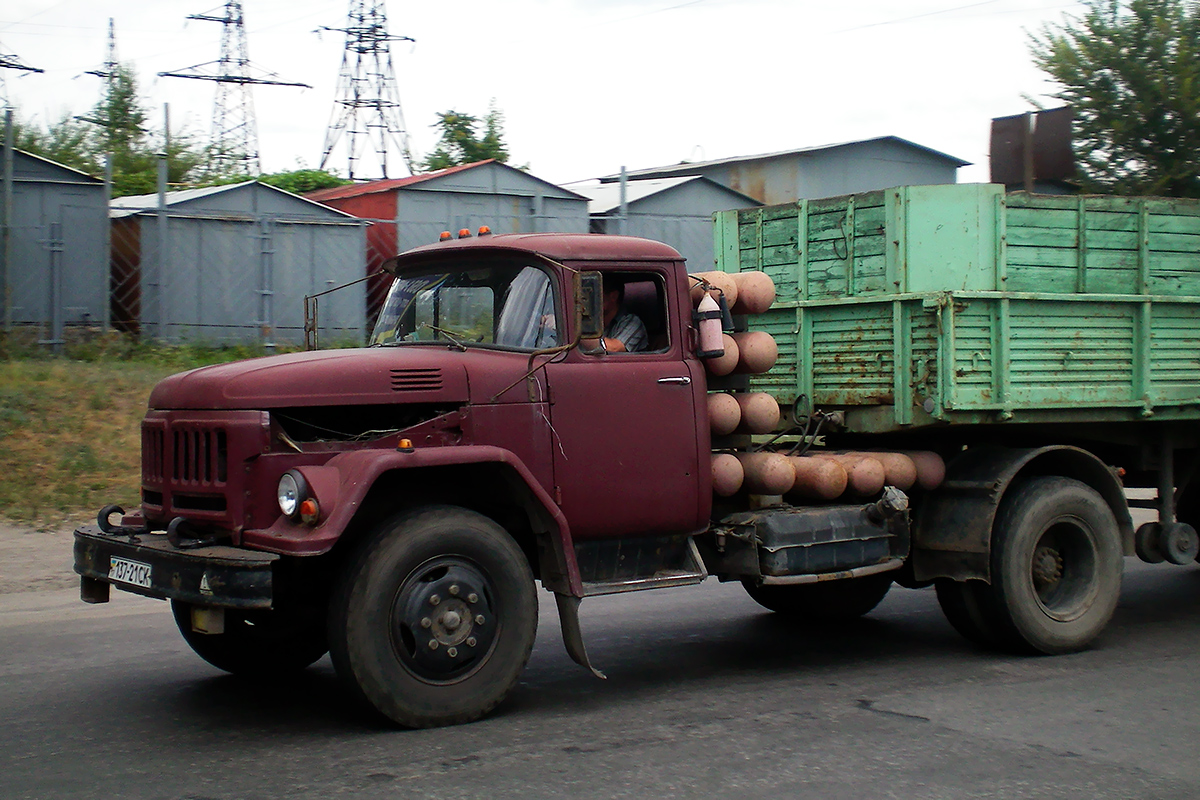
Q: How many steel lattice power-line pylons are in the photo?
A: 4